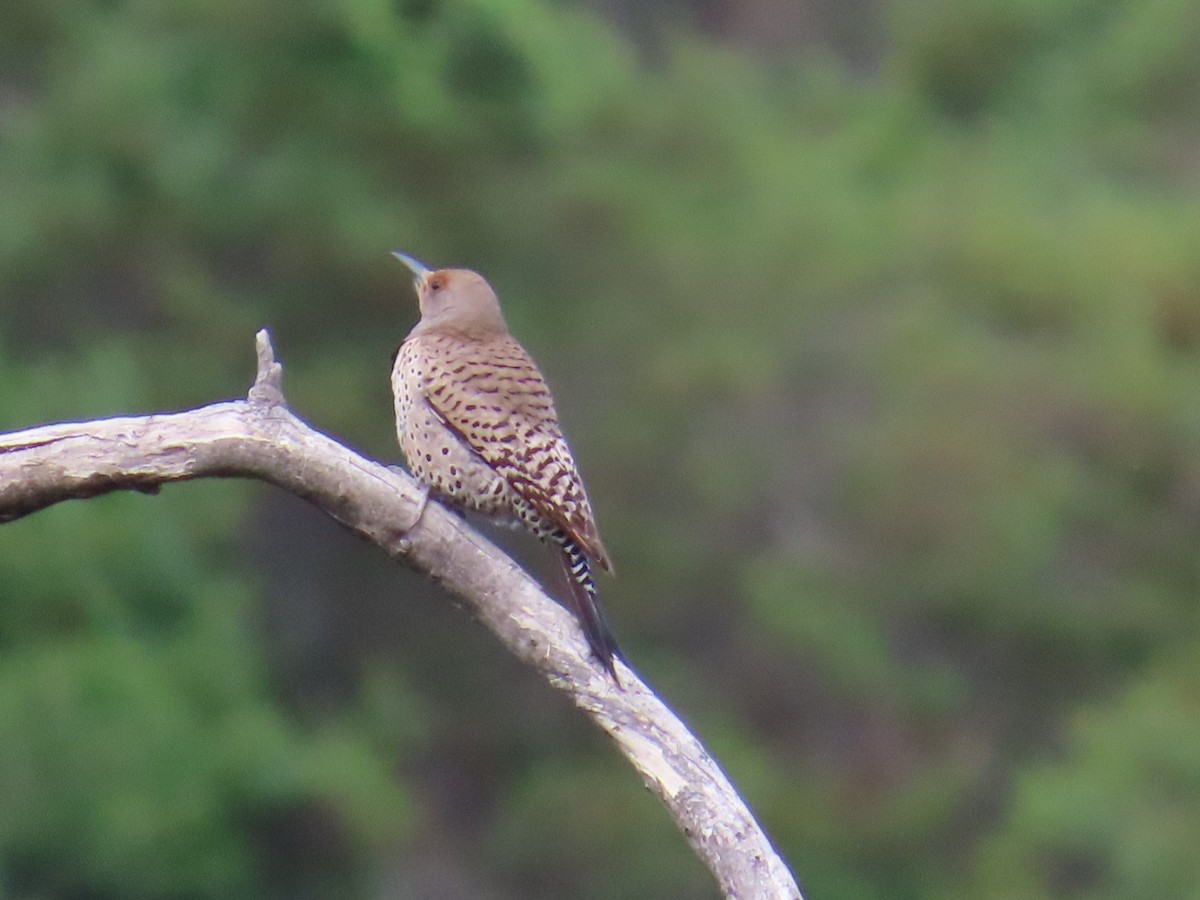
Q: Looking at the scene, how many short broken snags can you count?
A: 1